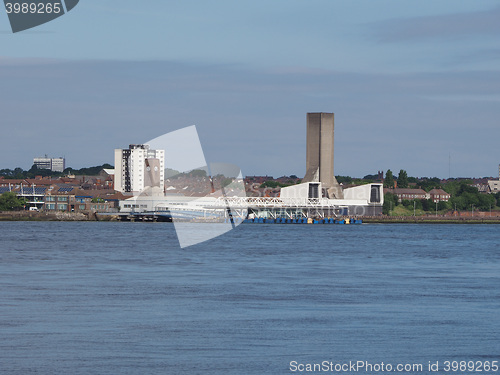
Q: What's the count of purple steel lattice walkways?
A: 0